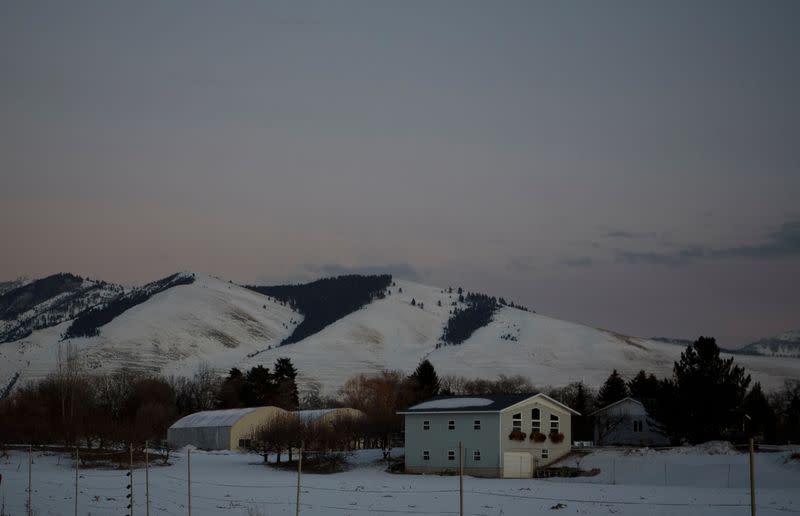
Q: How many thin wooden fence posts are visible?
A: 8